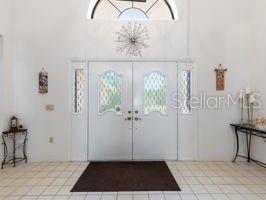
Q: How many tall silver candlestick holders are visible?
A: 3